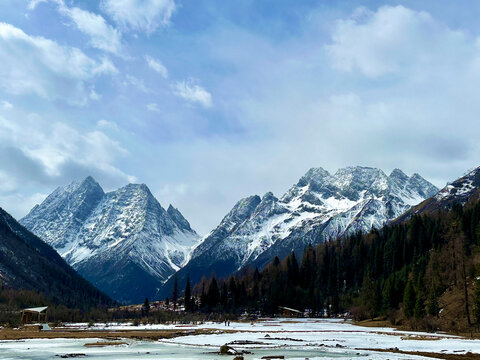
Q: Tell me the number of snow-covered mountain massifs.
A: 2